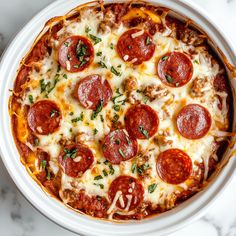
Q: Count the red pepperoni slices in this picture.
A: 11